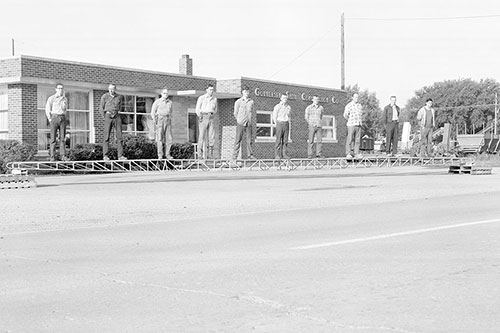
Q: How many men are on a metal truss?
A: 10